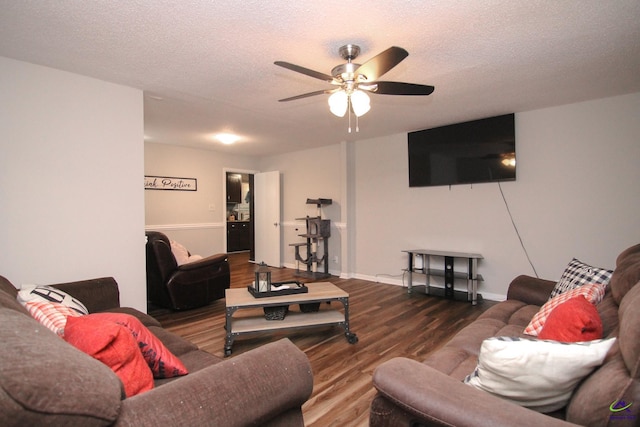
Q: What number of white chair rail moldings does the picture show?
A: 2